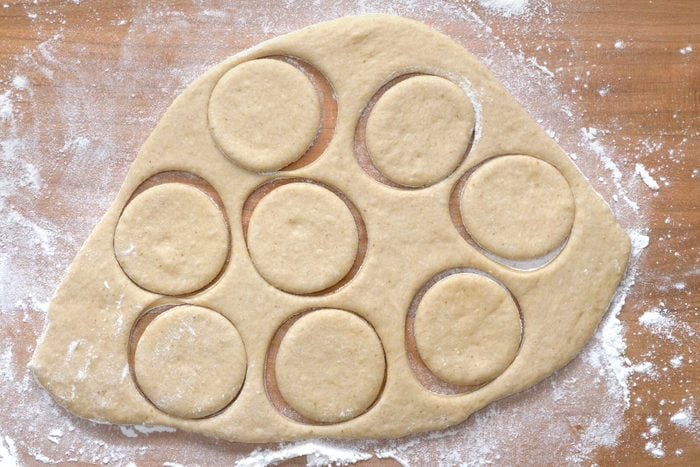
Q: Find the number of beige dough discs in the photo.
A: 8